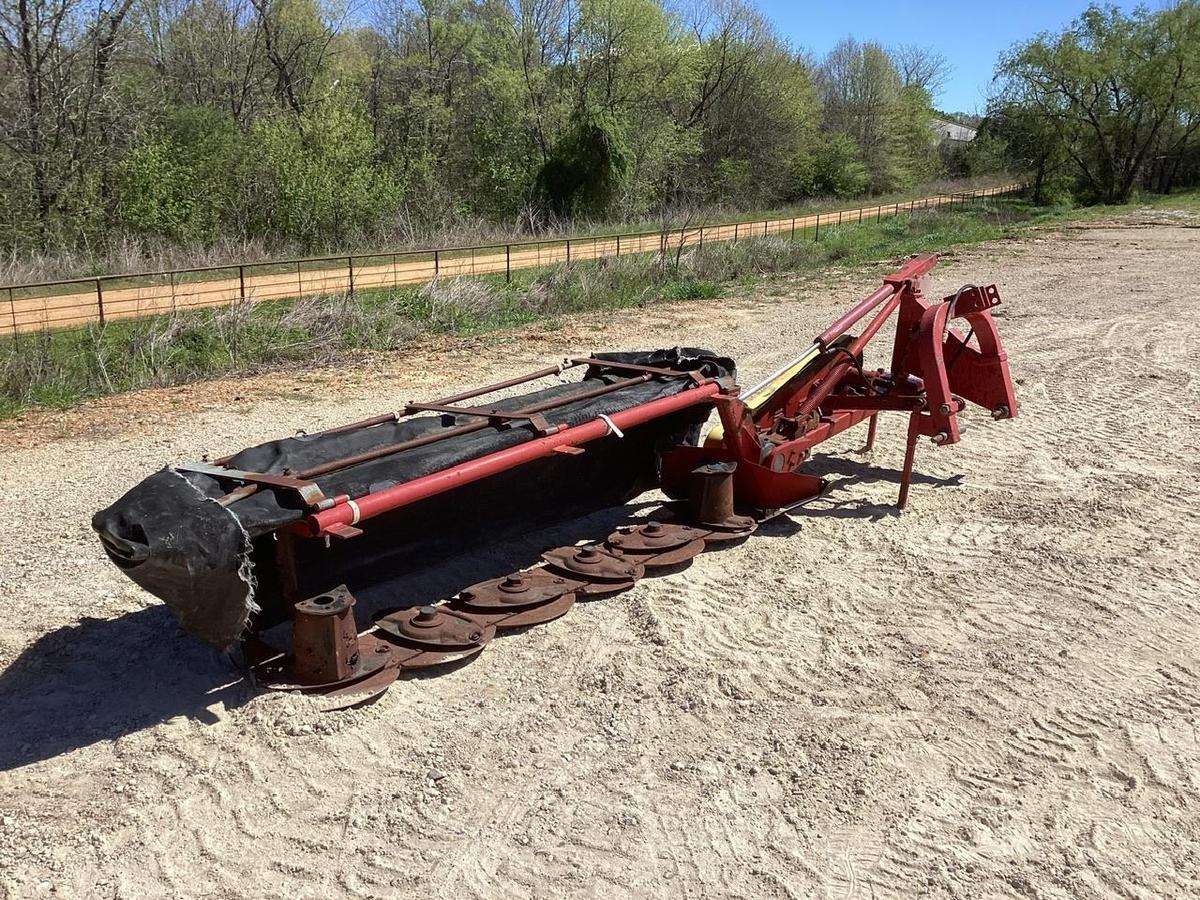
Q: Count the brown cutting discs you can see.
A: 6